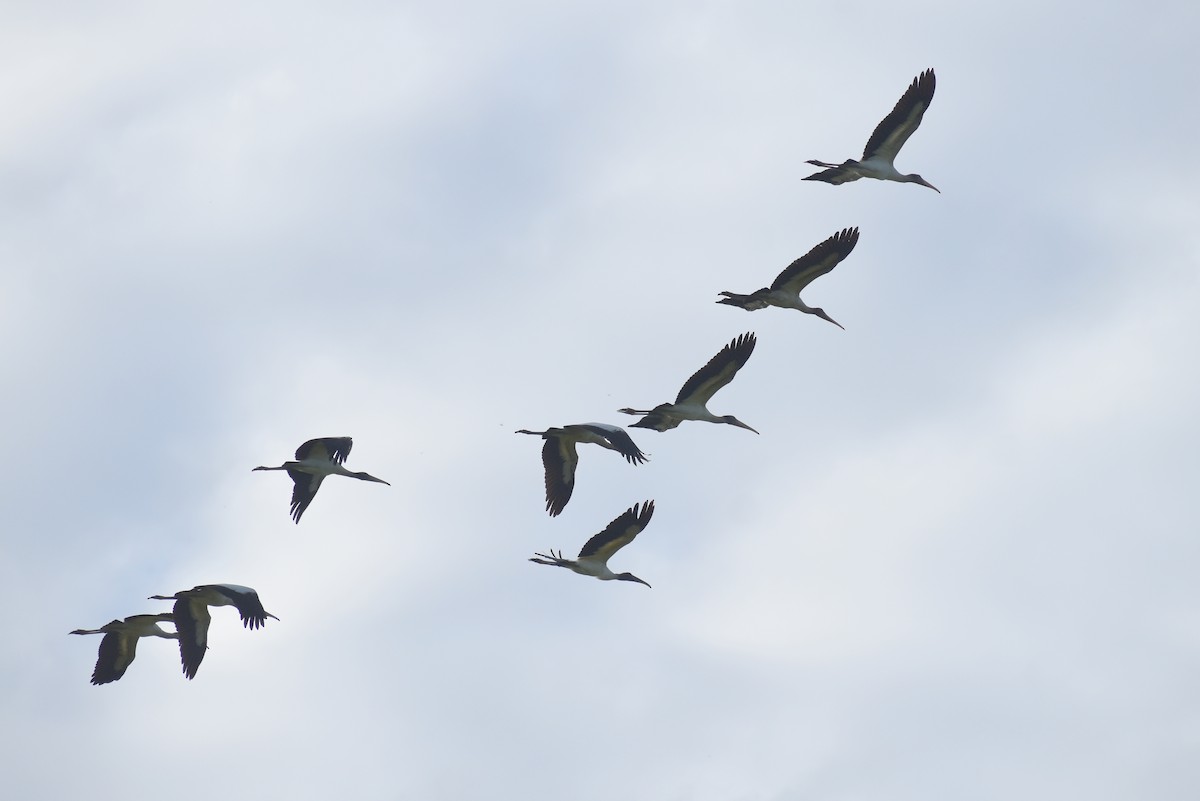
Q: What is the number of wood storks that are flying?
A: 8